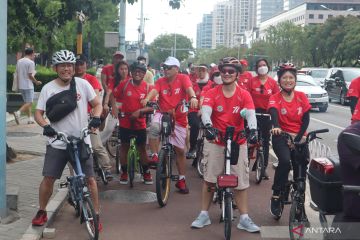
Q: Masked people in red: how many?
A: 2